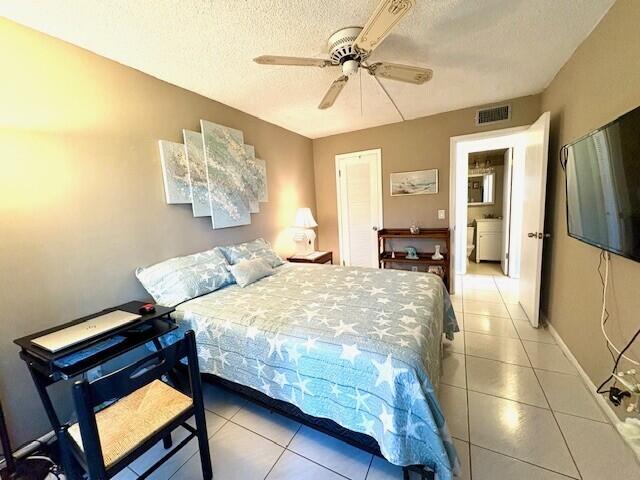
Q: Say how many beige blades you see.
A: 4